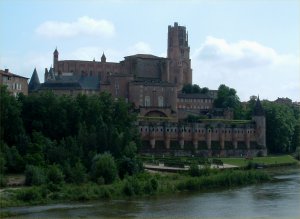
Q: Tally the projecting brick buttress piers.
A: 8